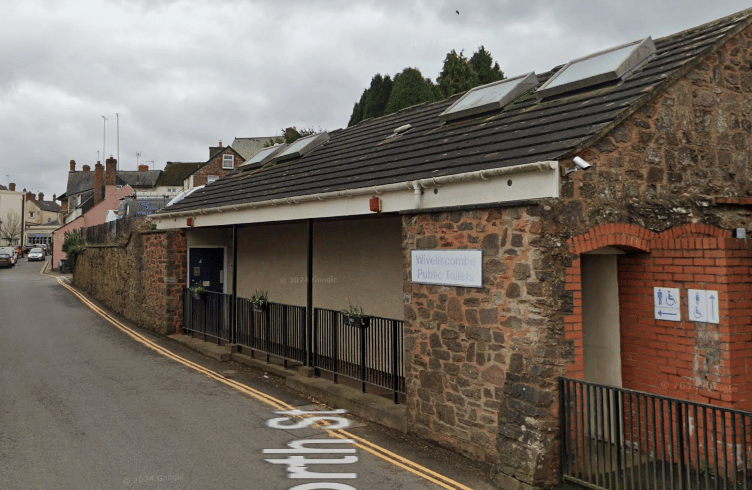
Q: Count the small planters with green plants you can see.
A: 3